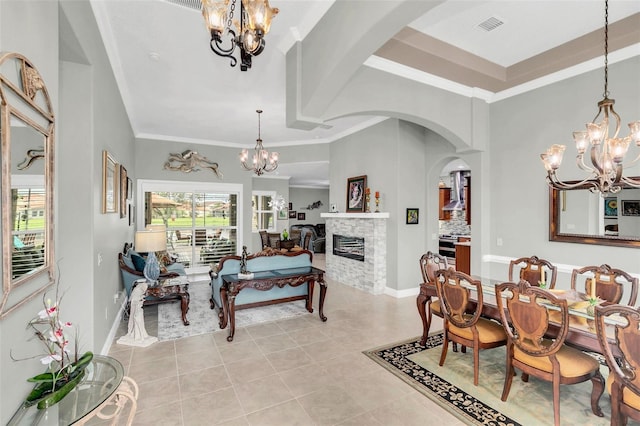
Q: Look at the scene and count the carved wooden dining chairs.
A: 6